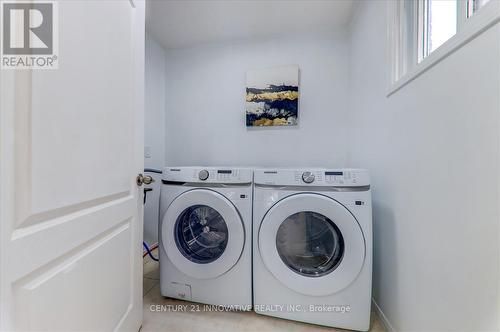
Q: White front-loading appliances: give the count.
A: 2